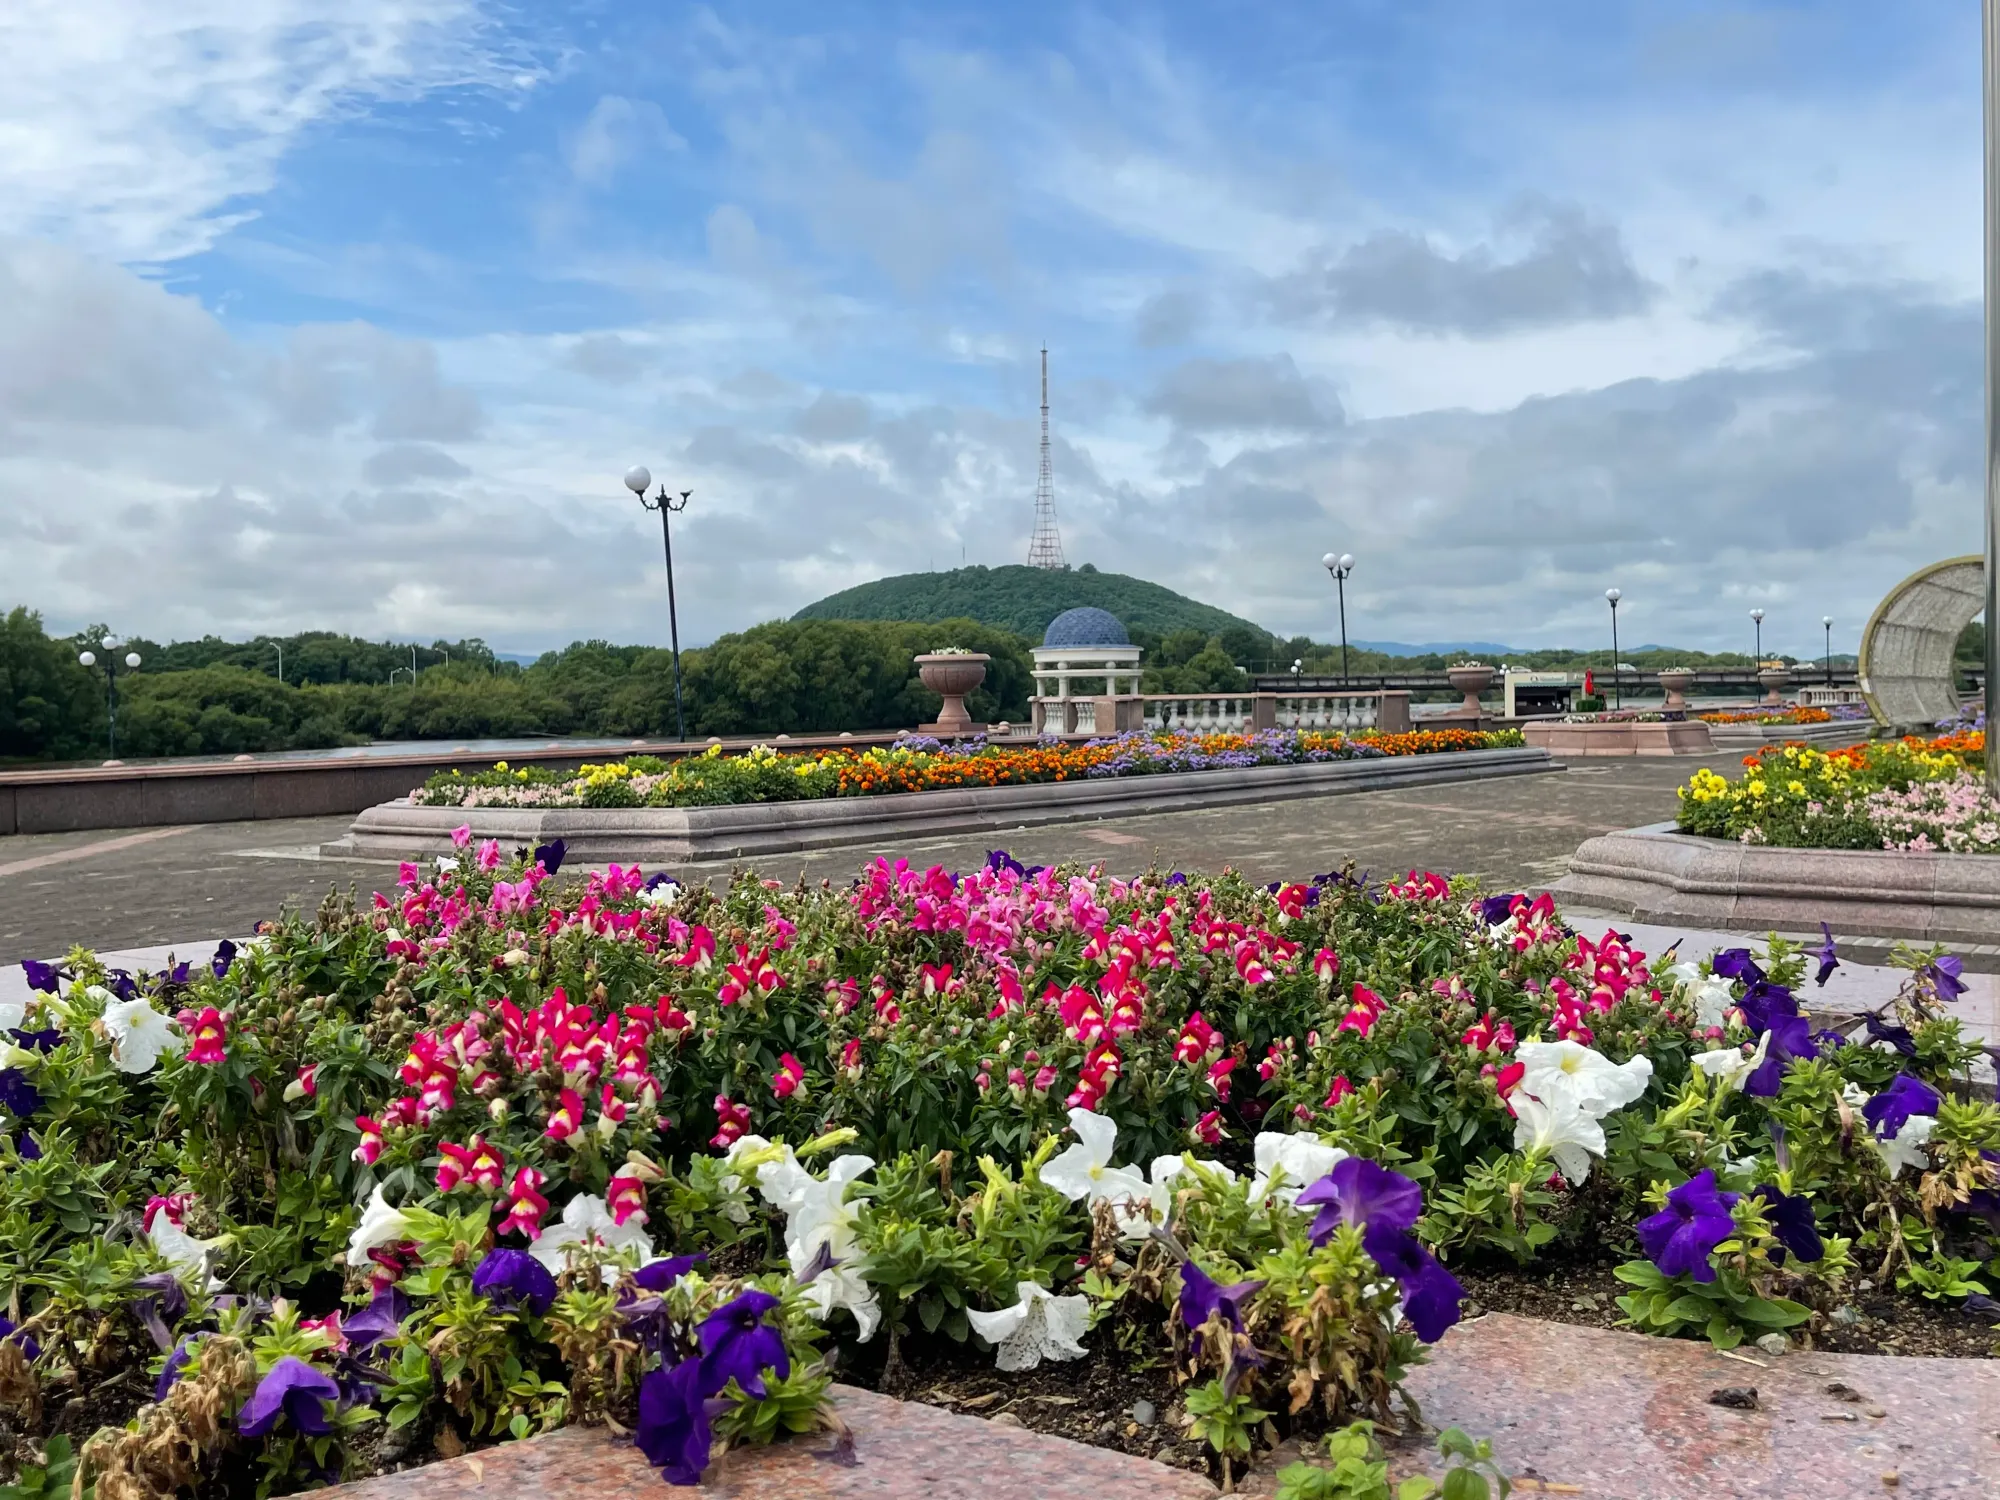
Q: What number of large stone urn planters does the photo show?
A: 4